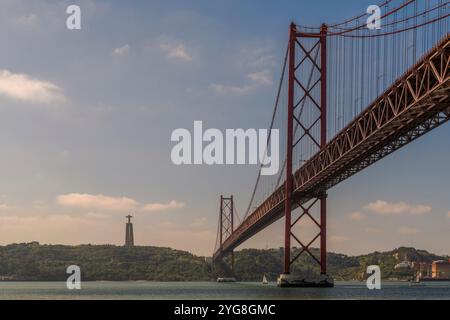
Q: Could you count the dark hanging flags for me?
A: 0